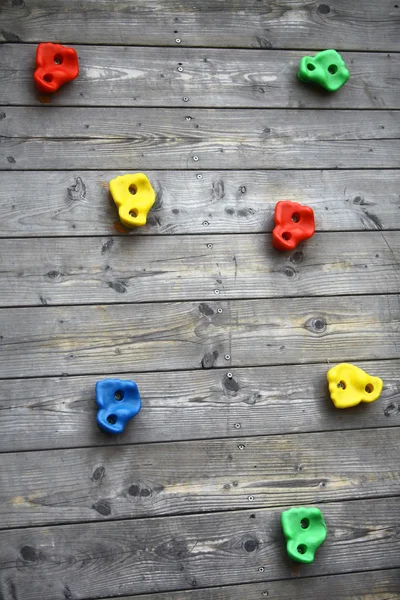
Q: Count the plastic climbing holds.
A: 7